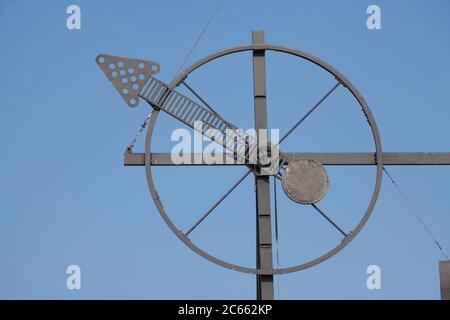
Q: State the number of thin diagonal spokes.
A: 4